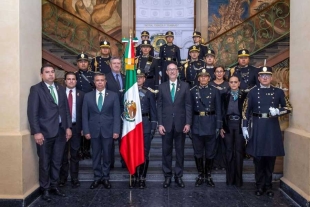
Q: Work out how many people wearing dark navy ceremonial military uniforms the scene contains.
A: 12